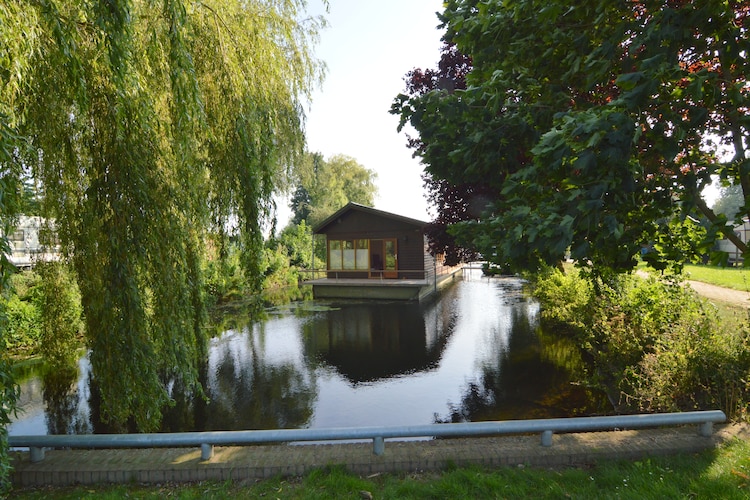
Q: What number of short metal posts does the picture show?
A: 5